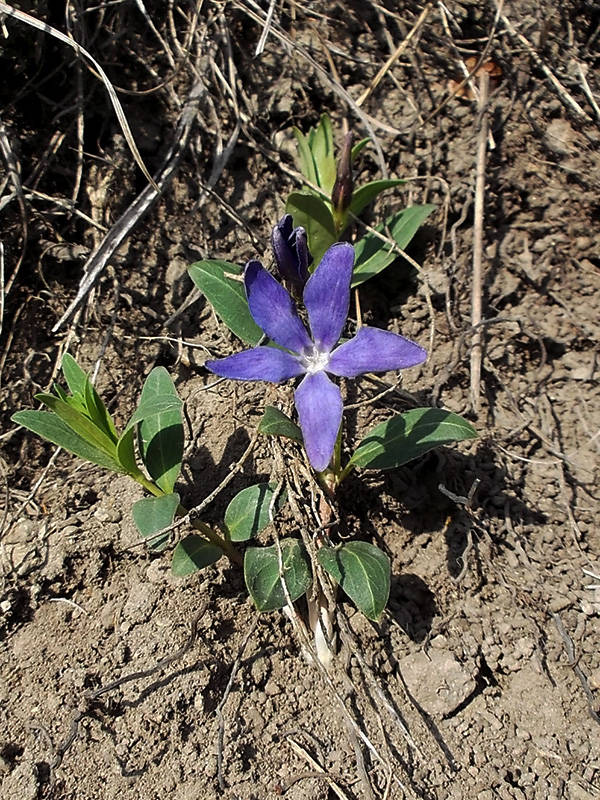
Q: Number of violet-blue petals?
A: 5